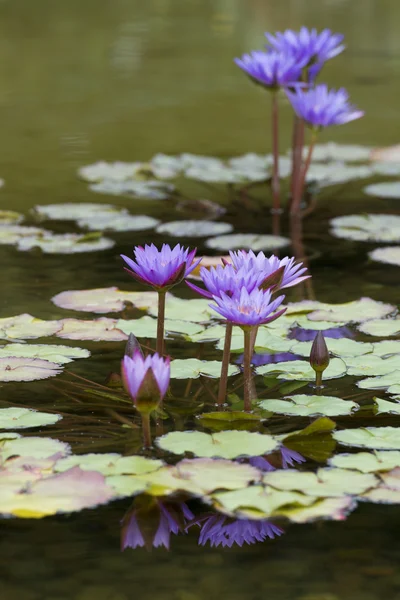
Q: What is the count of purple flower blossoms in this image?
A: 8